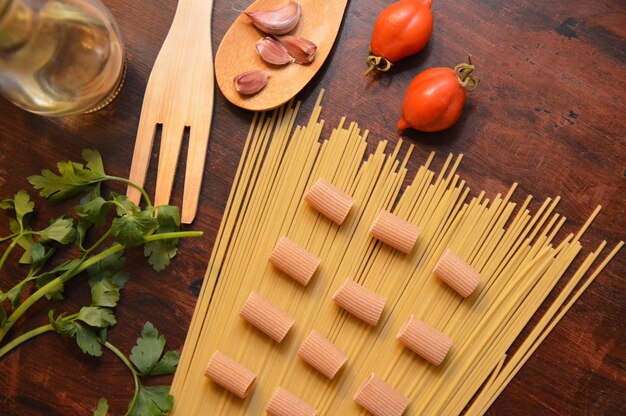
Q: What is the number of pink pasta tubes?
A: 11